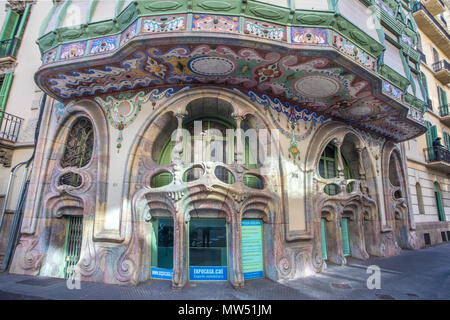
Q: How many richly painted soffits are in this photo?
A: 1